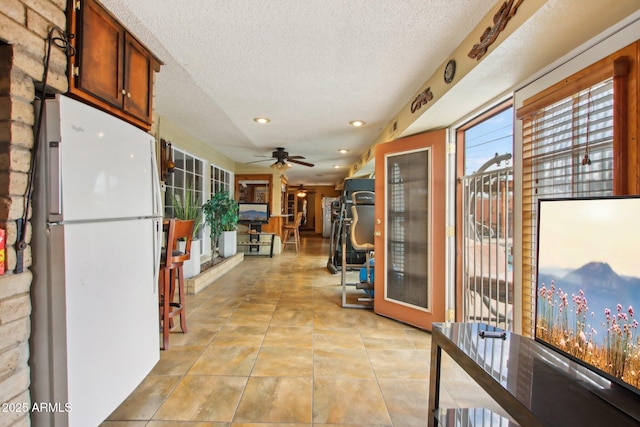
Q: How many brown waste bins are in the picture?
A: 0